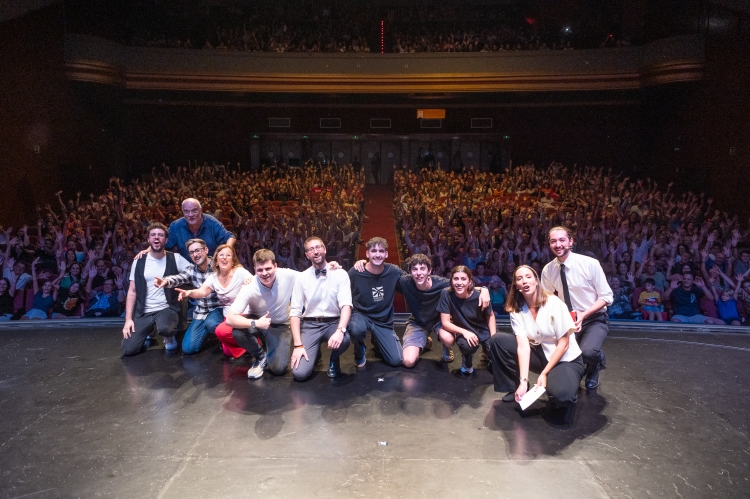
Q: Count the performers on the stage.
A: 11